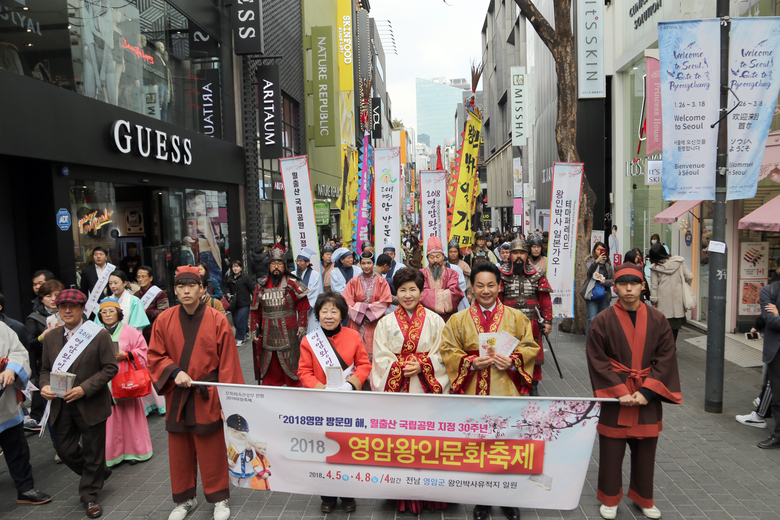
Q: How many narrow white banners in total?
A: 4